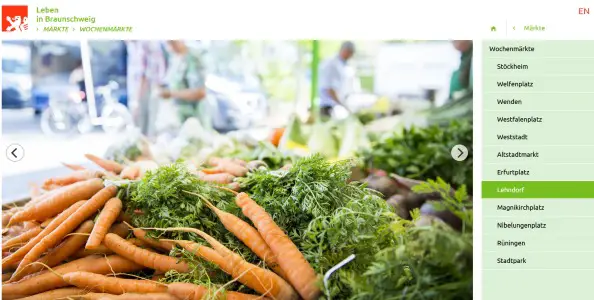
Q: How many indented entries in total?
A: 12